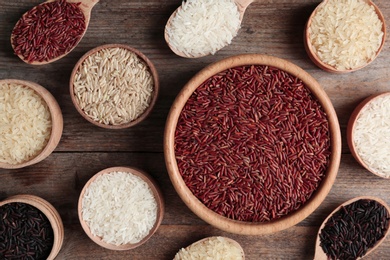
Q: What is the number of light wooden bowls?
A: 7